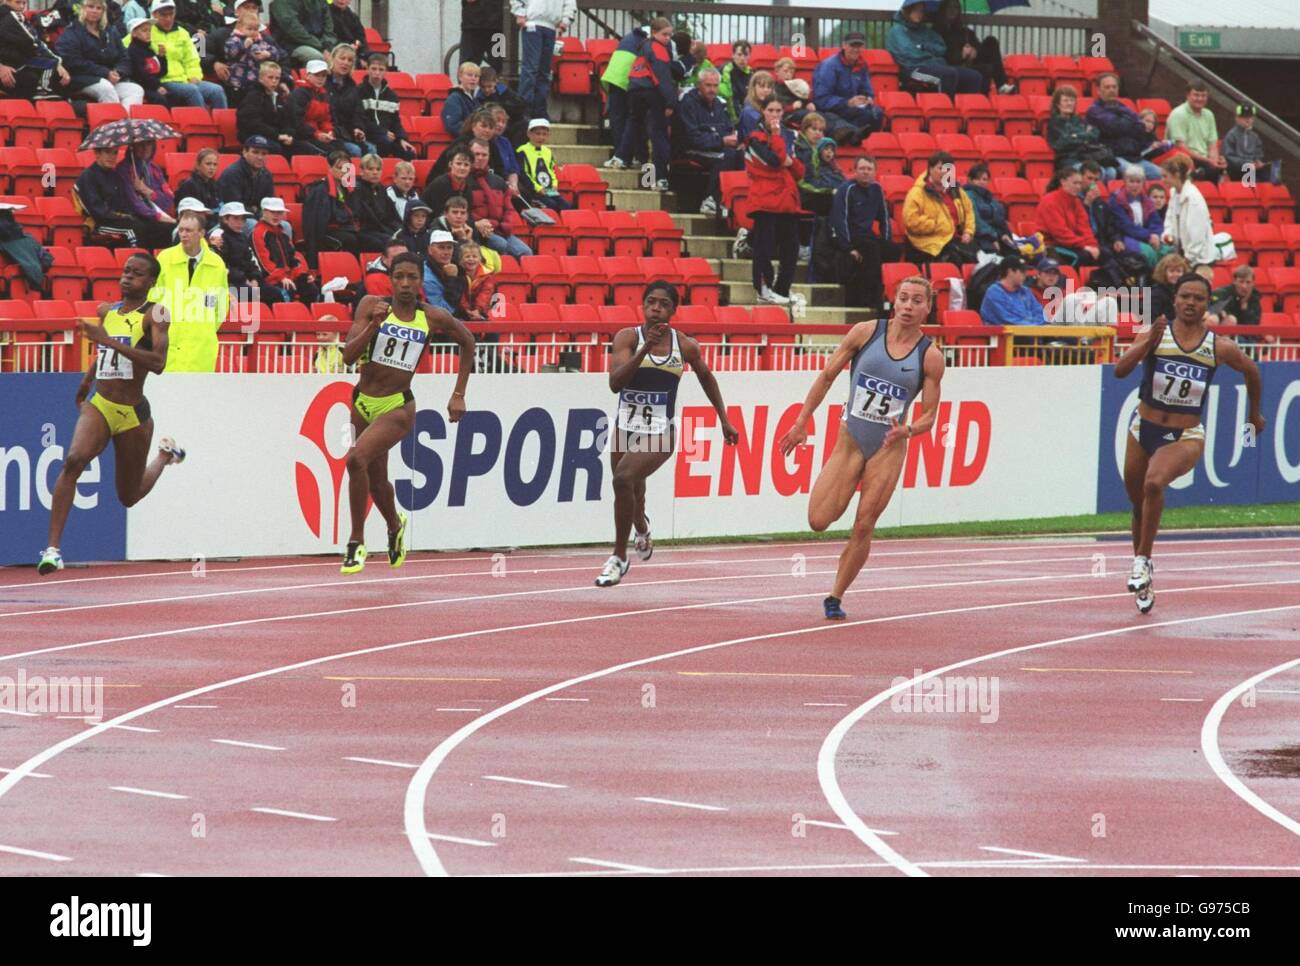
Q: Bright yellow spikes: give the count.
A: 2